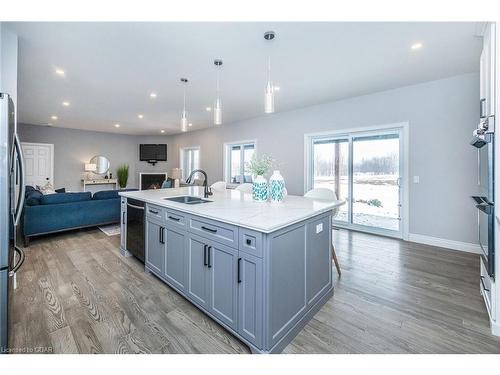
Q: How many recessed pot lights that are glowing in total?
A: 11